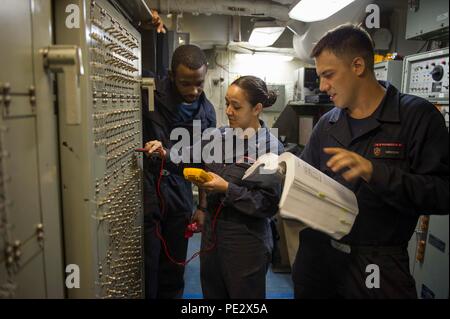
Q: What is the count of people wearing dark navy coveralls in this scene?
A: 3